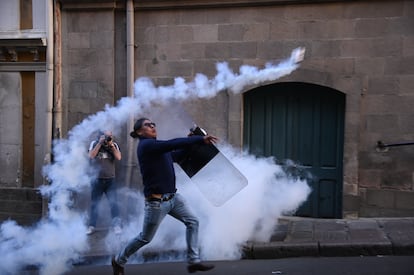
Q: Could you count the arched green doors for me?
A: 1